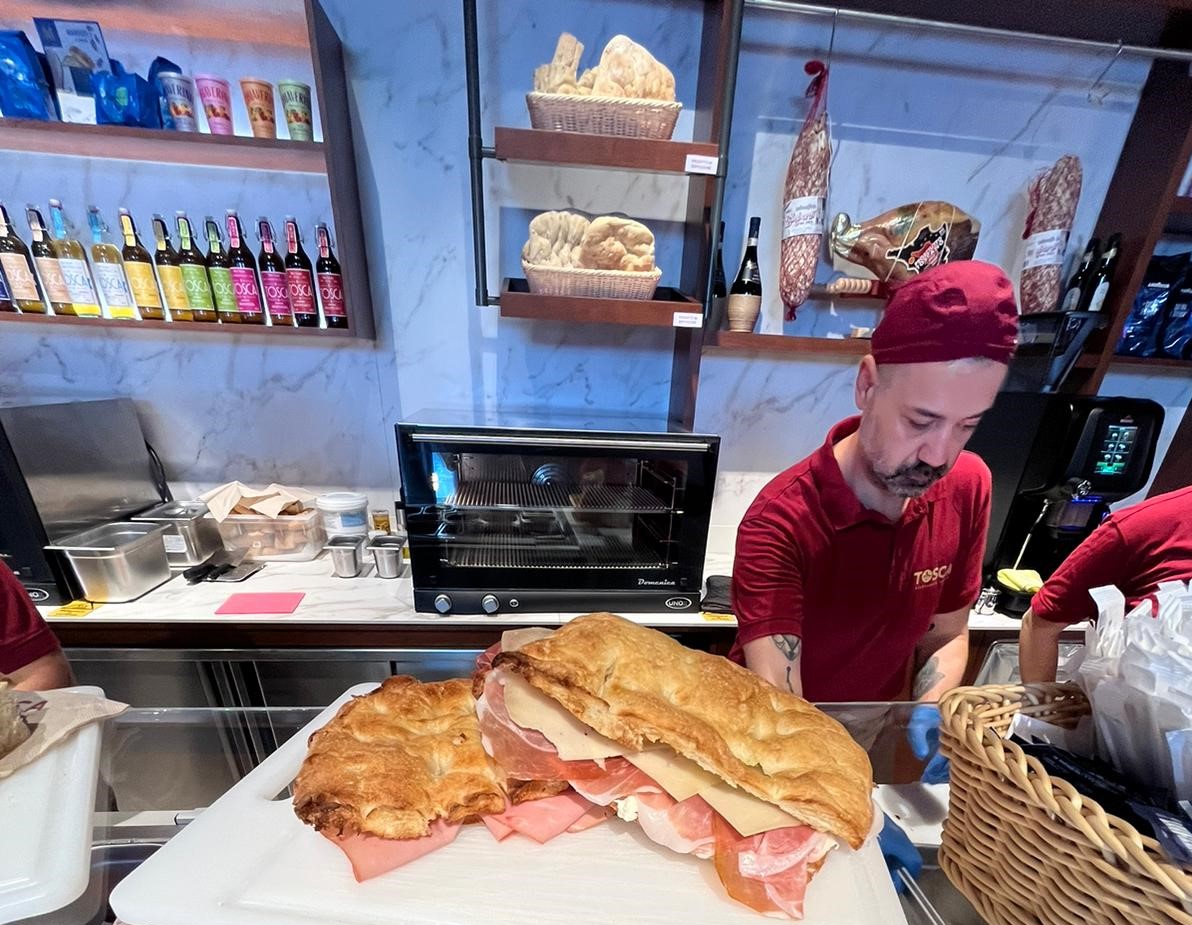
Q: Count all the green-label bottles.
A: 2